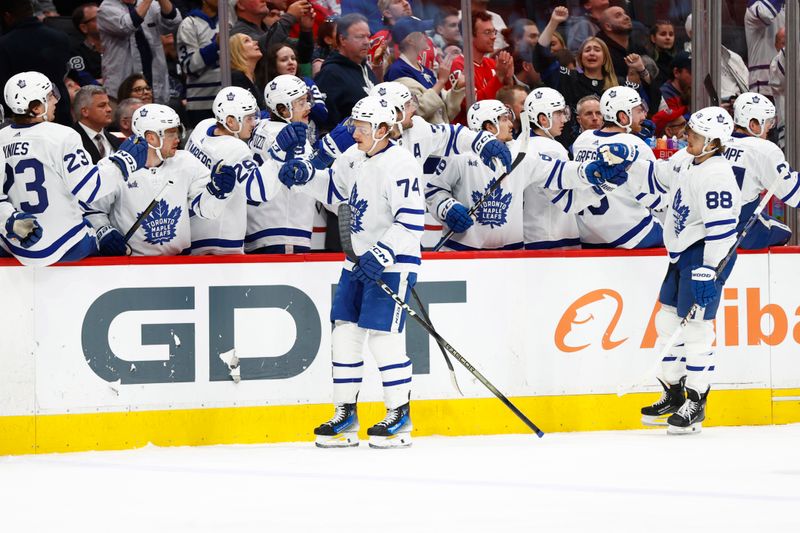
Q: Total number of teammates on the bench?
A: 9